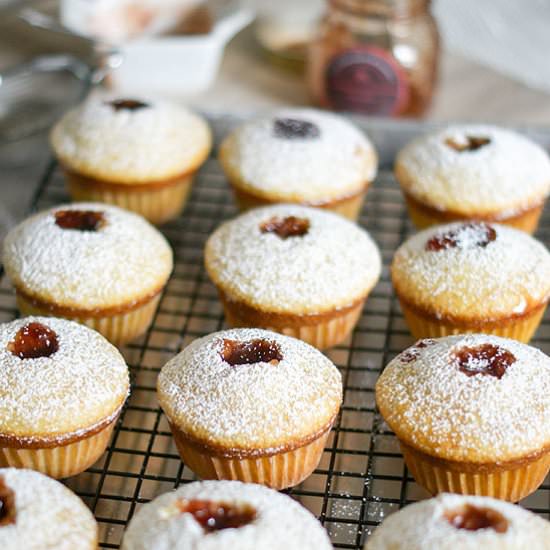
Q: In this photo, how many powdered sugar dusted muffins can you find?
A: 12